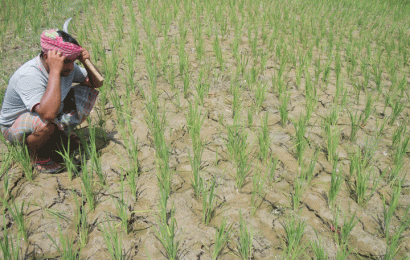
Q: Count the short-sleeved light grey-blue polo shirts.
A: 1